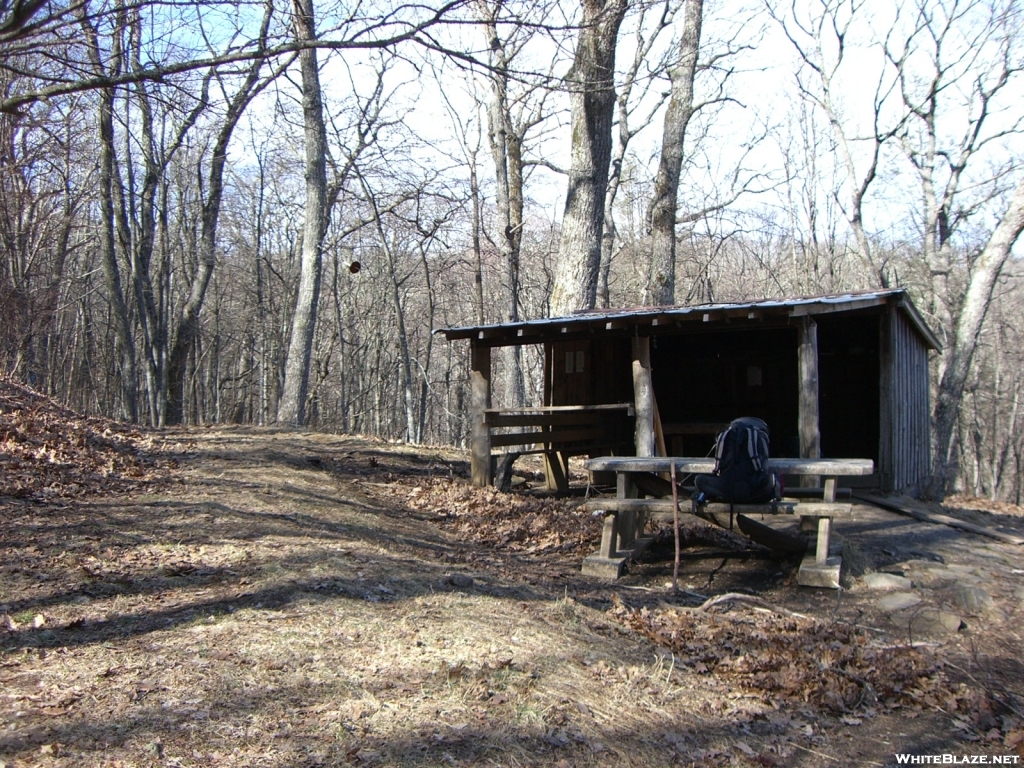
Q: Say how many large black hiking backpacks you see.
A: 1